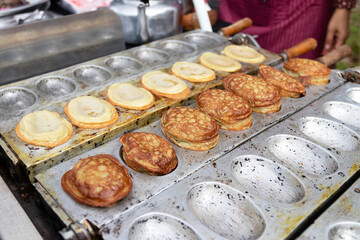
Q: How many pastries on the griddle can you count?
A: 14